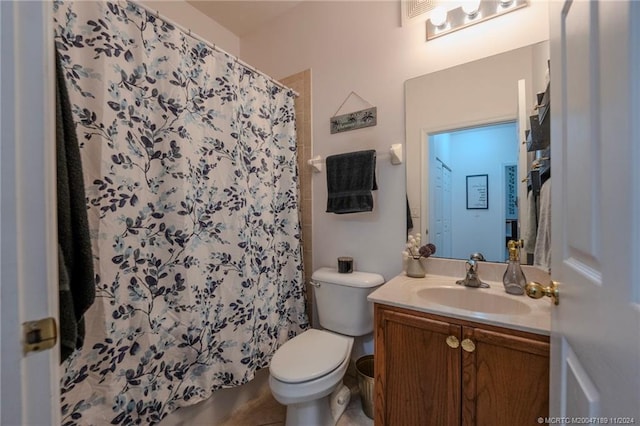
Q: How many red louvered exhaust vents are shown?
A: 0